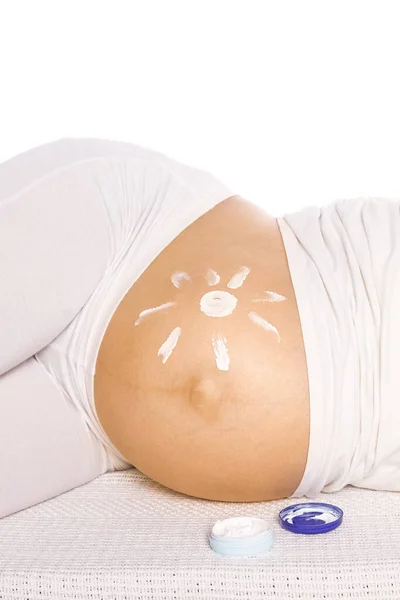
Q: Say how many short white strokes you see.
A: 8